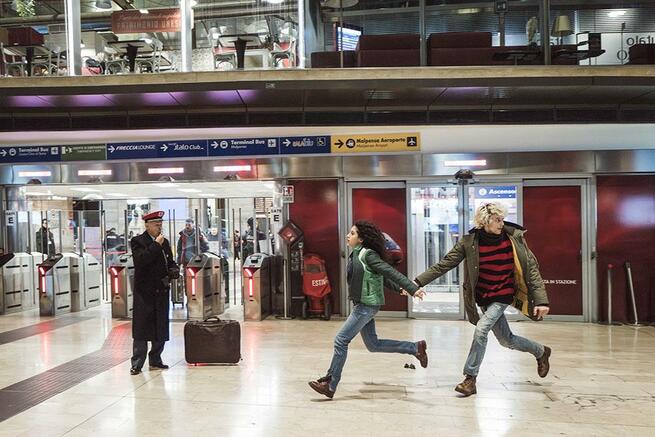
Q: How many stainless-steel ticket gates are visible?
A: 5